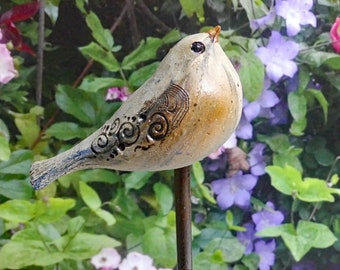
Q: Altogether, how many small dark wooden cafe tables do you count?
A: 0